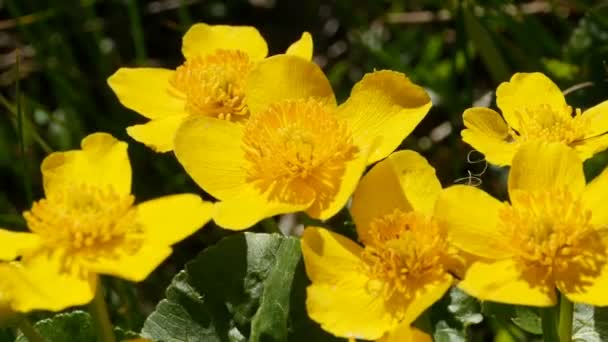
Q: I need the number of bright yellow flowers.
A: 6